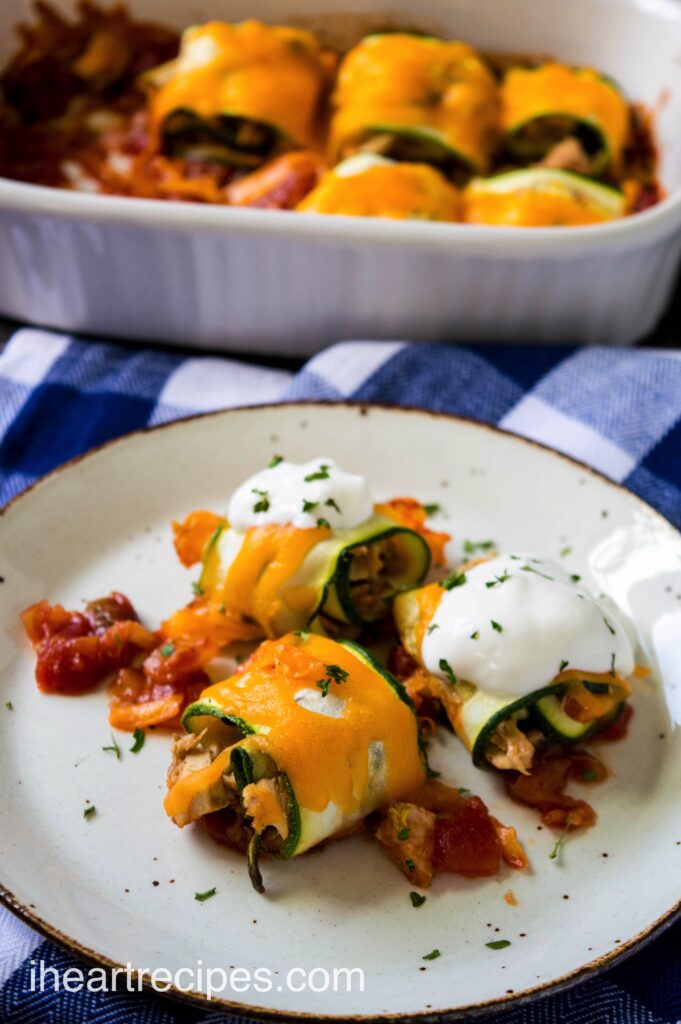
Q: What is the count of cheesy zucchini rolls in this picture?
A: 8